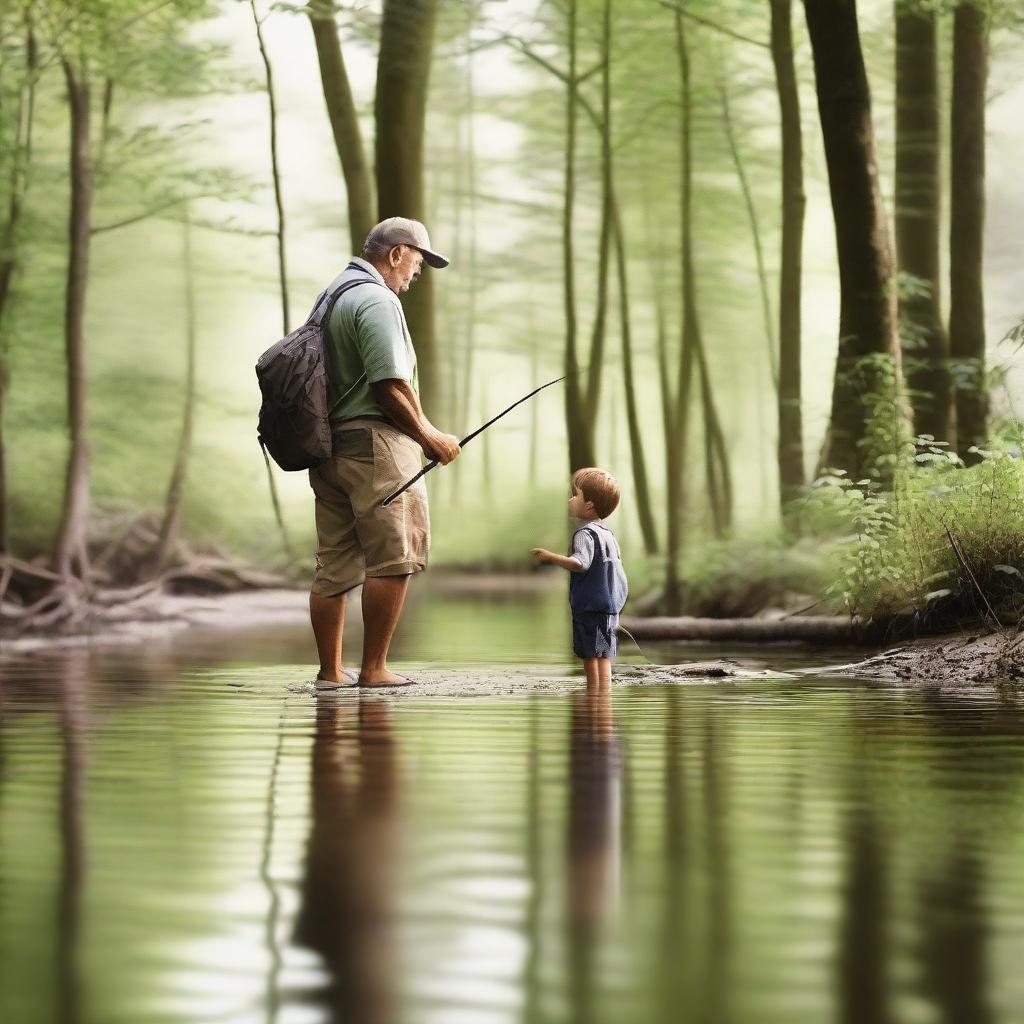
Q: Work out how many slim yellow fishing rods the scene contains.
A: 0